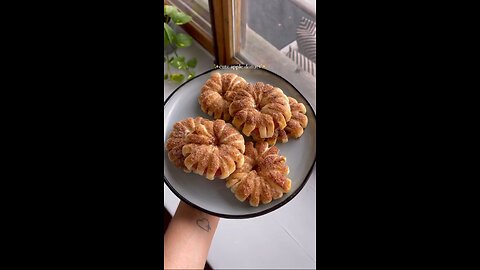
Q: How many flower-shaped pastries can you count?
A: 6